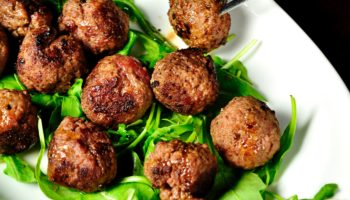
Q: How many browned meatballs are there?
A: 11